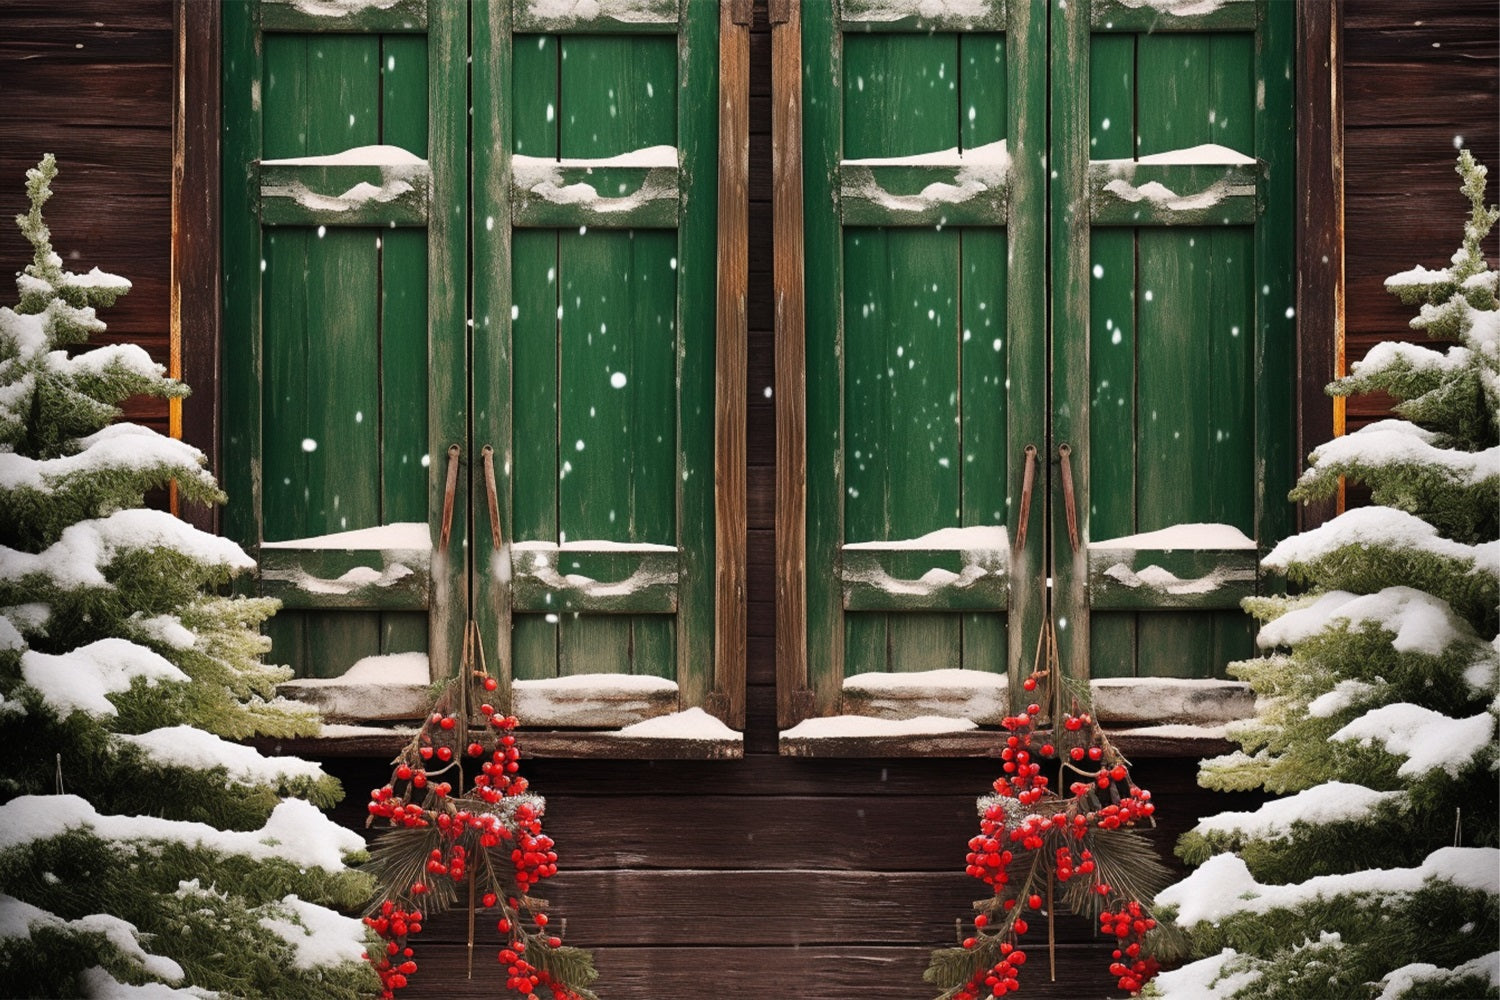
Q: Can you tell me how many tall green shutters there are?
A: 4